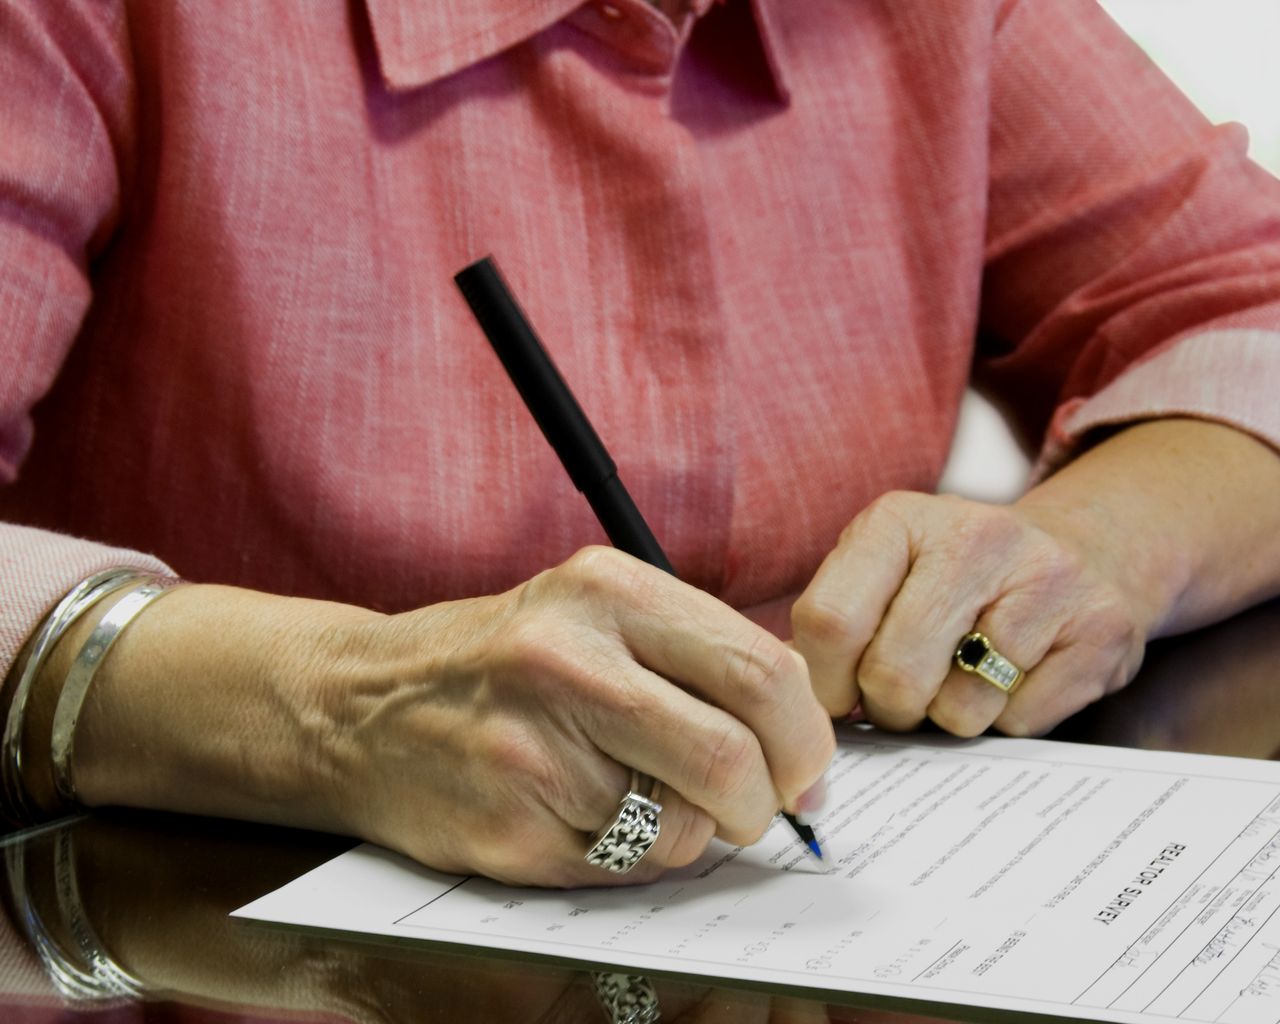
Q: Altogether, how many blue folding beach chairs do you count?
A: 0